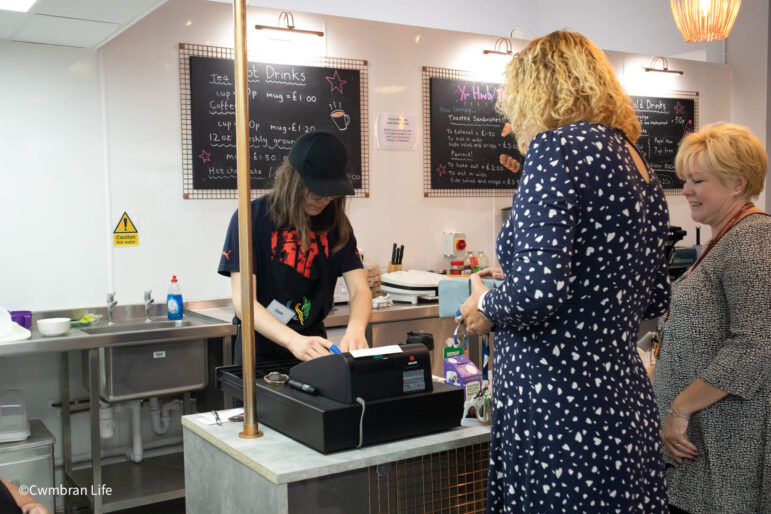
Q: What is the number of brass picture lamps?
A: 3